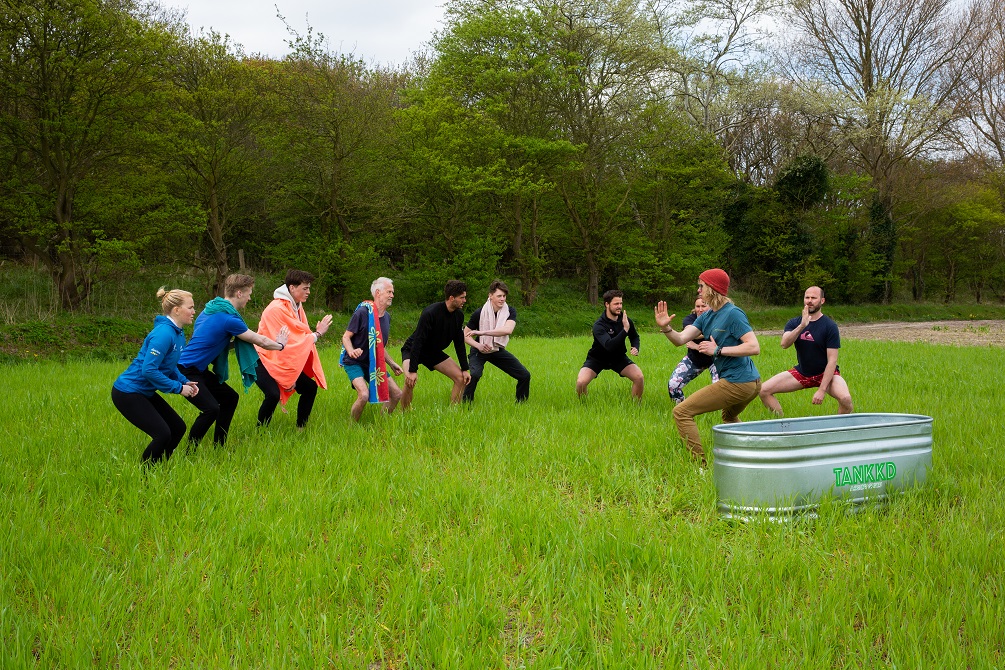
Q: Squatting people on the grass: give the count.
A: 10